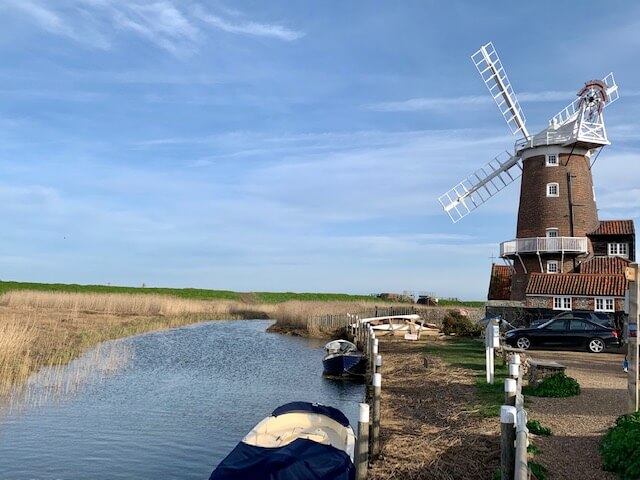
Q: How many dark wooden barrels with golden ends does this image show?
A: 0